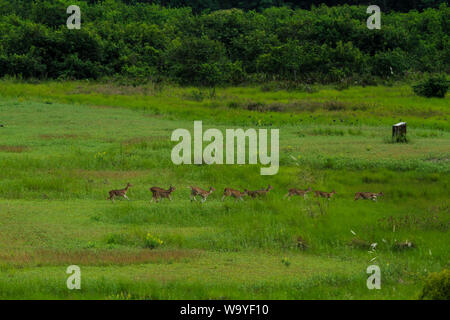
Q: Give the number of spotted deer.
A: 8